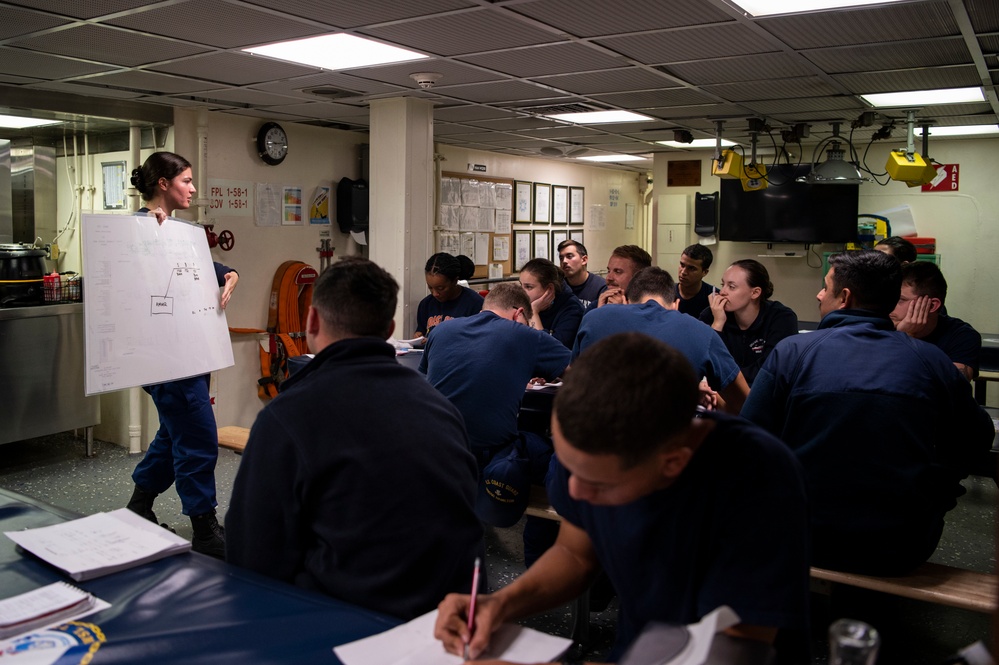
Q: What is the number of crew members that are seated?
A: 13